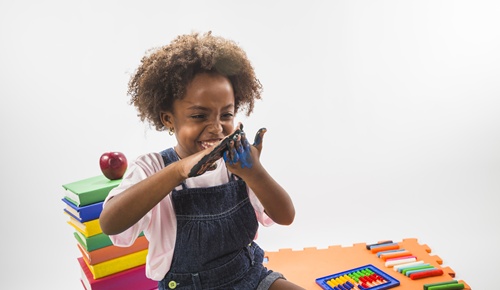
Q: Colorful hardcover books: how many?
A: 7